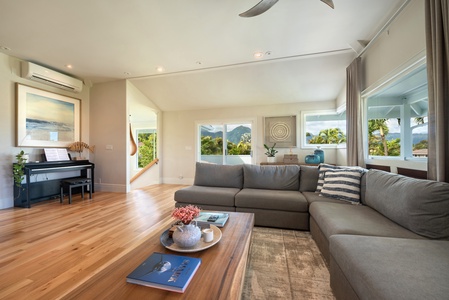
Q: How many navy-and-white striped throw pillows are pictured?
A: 2